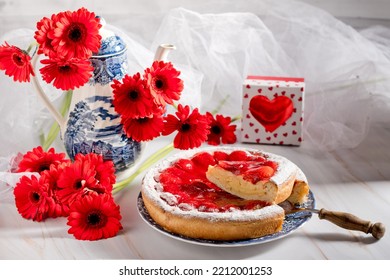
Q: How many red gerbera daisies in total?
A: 15